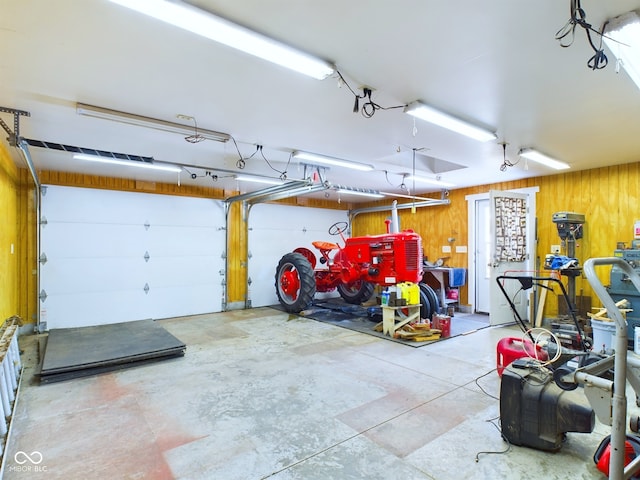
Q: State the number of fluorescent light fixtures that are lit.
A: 9